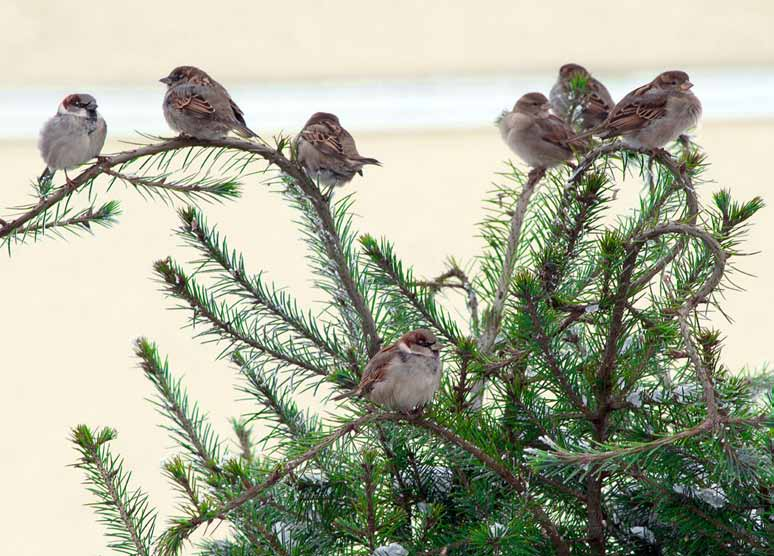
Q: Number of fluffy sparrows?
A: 7